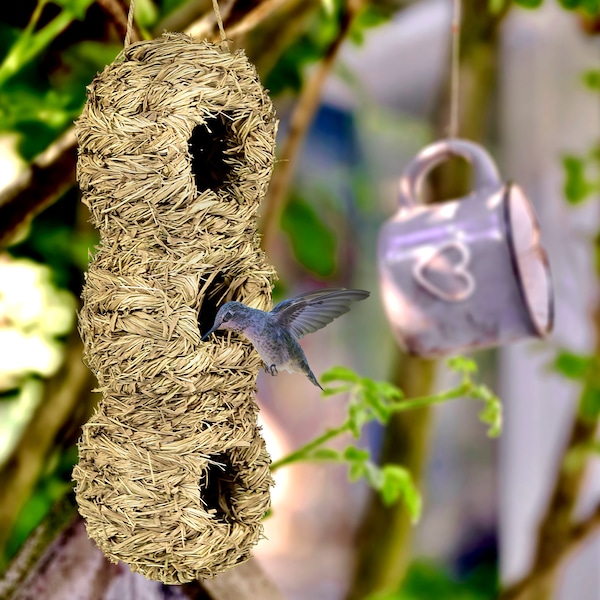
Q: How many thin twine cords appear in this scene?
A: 3